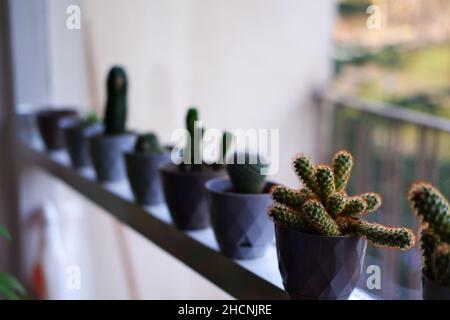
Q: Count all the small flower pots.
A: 8